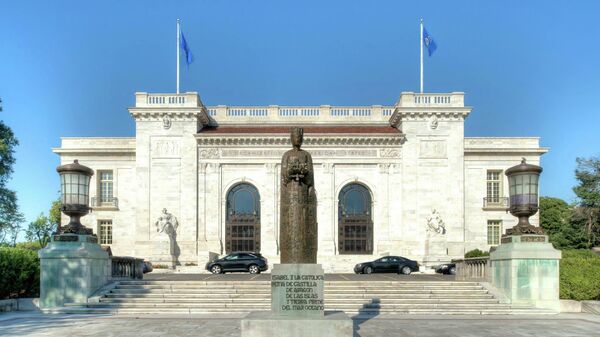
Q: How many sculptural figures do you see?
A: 3